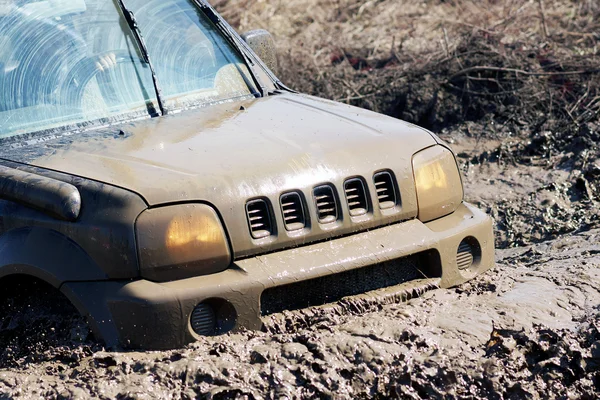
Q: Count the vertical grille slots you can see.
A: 5